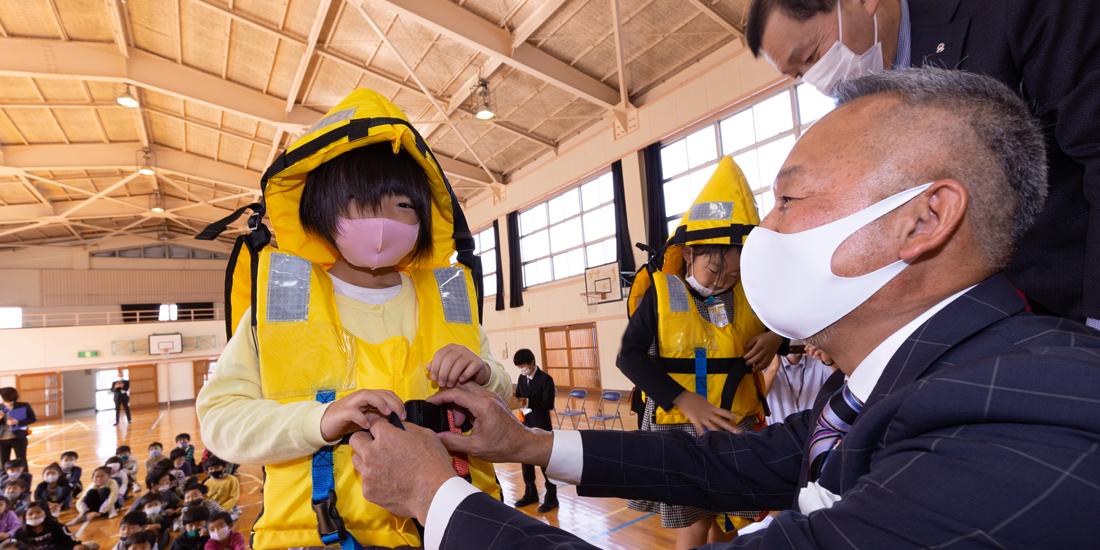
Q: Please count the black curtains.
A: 4